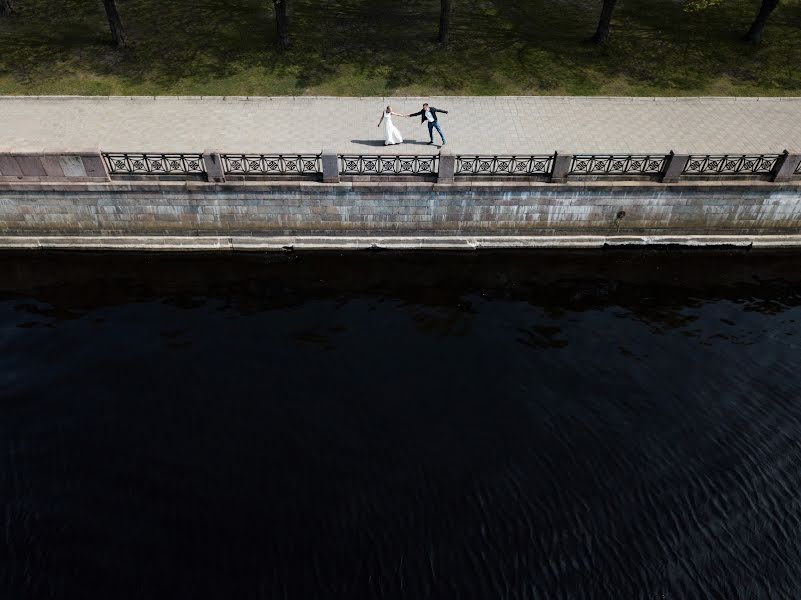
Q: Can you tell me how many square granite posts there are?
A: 6